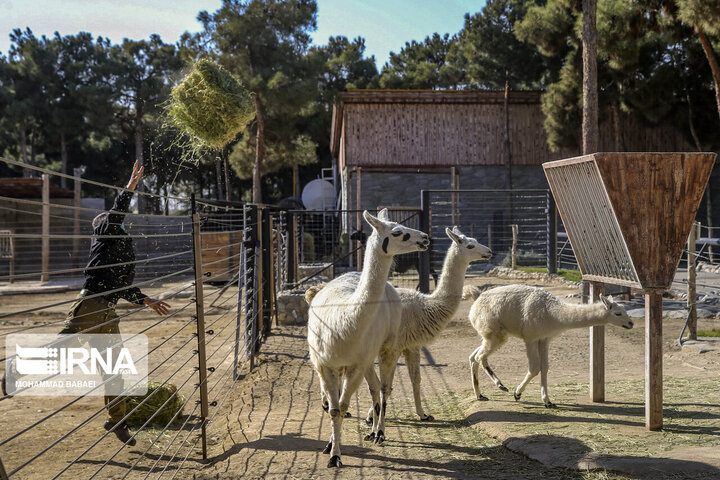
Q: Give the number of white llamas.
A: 3